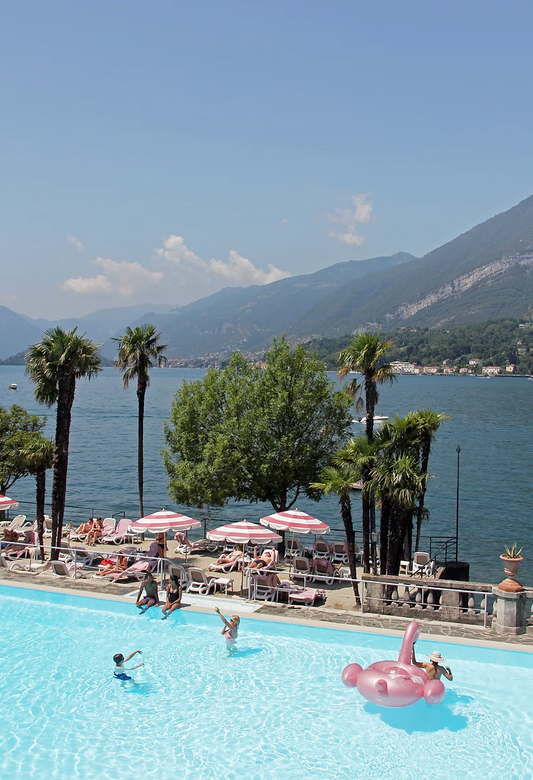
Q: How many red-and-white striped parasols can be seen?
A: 4